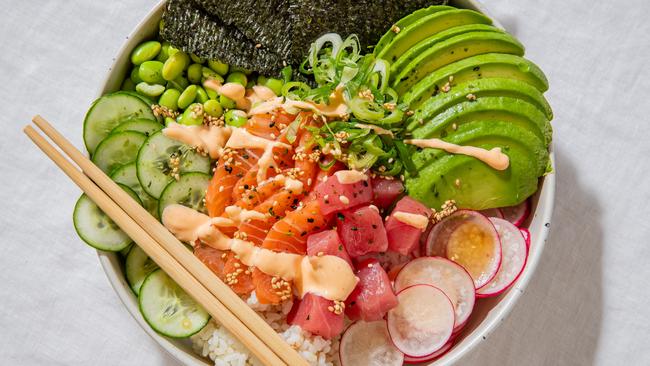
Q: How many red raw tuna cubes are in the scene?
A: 7